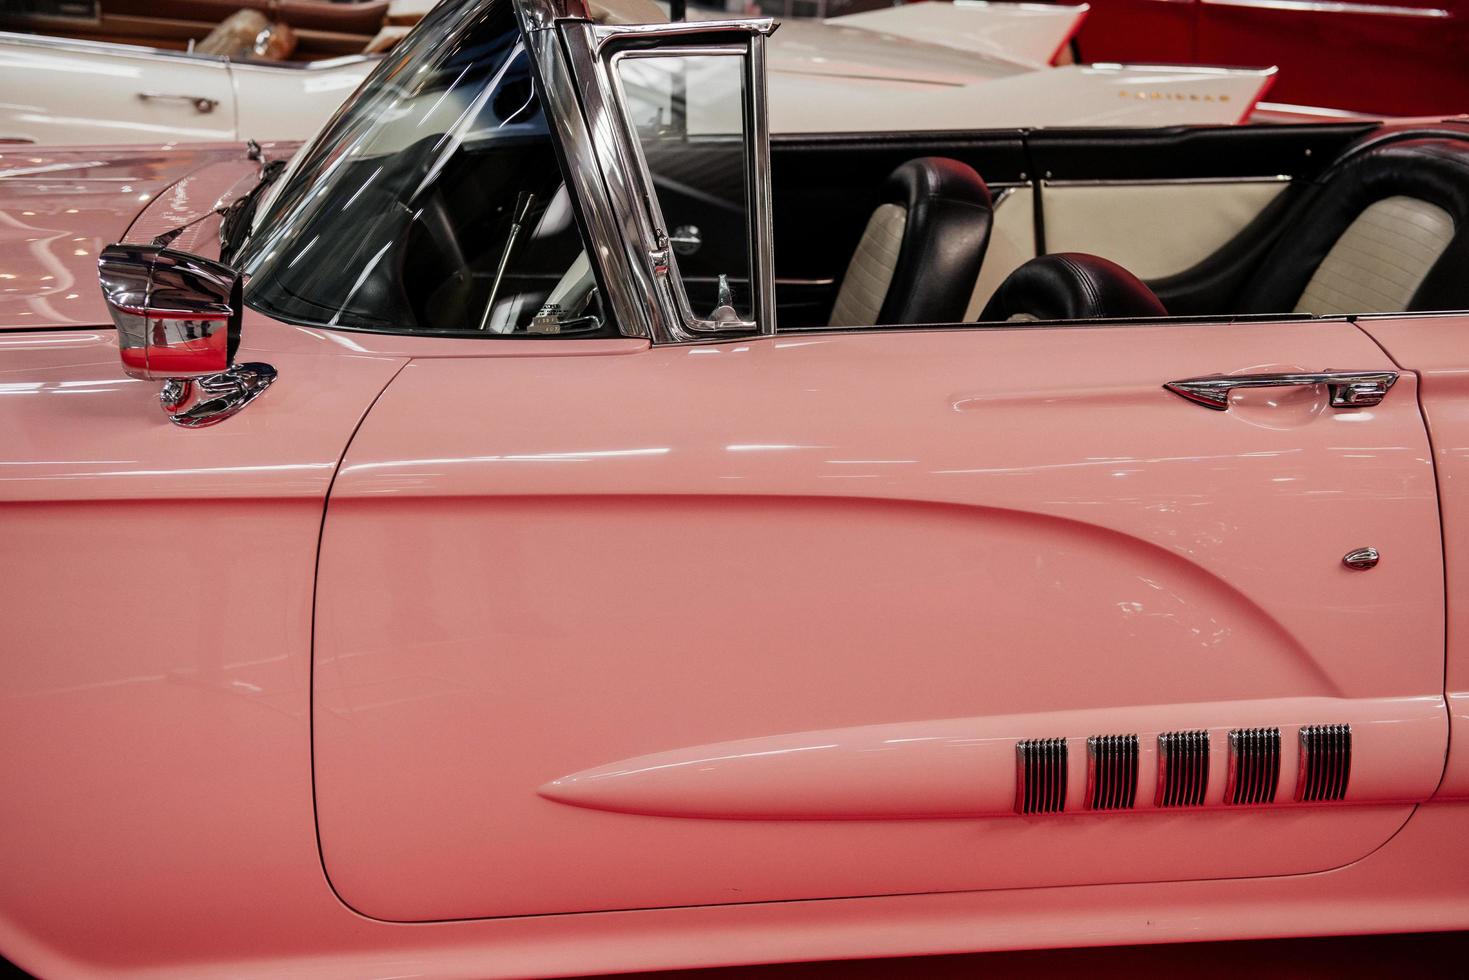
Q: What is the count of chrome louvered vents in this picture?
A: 5